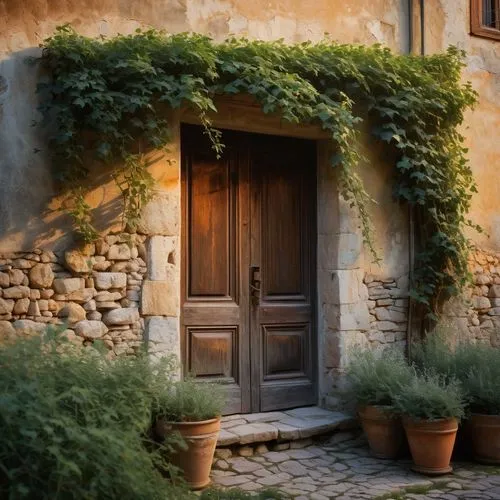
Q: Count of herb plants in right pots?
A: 3